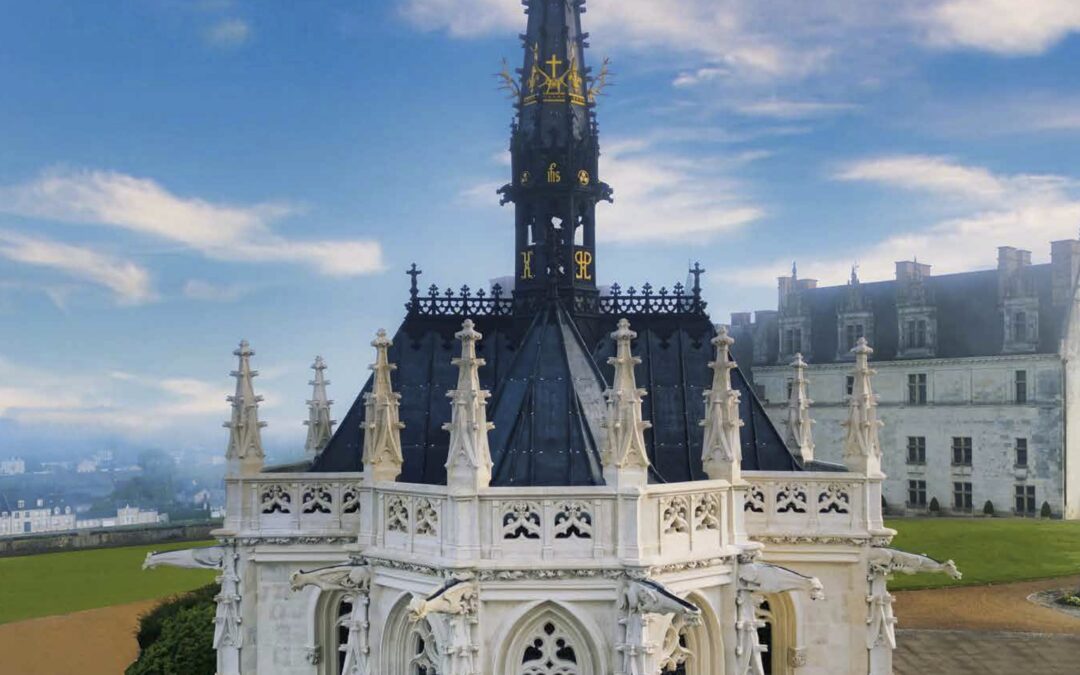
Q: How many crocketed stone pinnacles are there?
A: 8